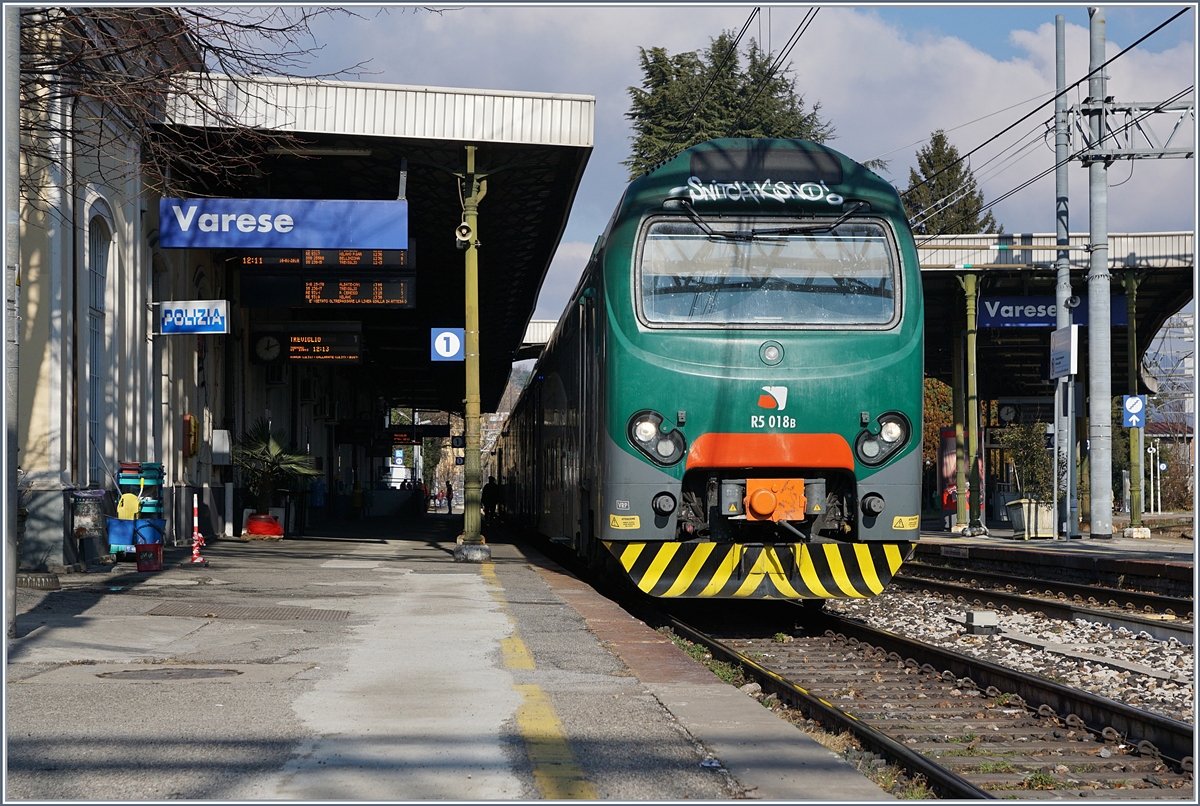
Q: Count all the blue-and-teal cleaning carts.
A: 1